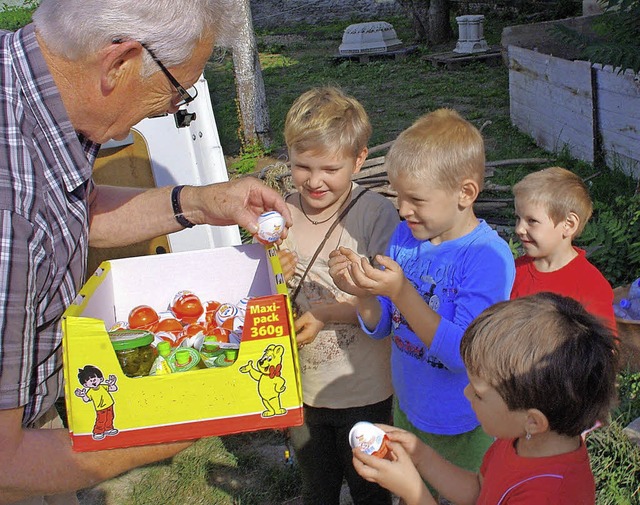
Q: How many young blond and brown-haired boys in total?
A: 4